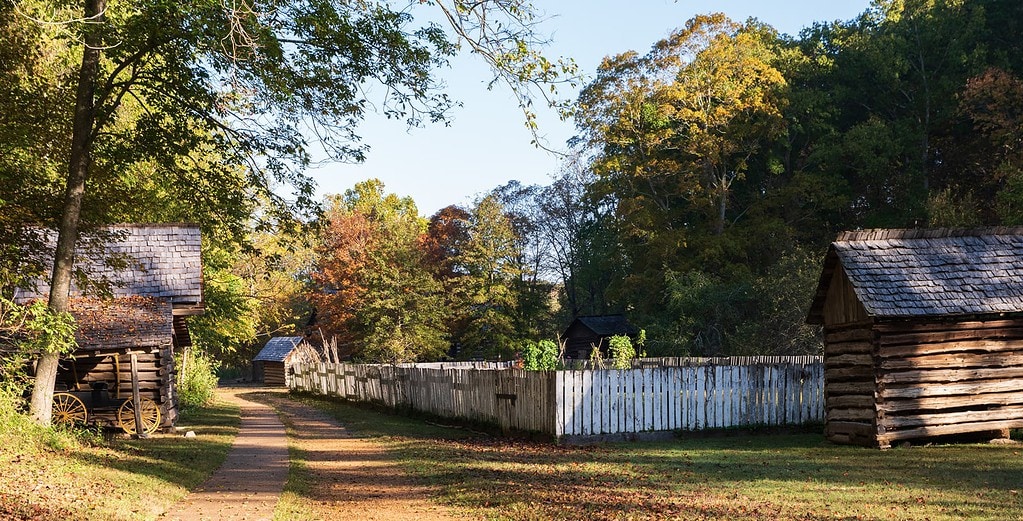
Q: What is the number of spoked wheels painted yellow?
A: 2